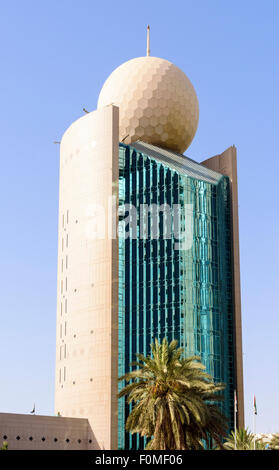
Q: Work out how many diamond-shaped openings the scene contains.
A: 8